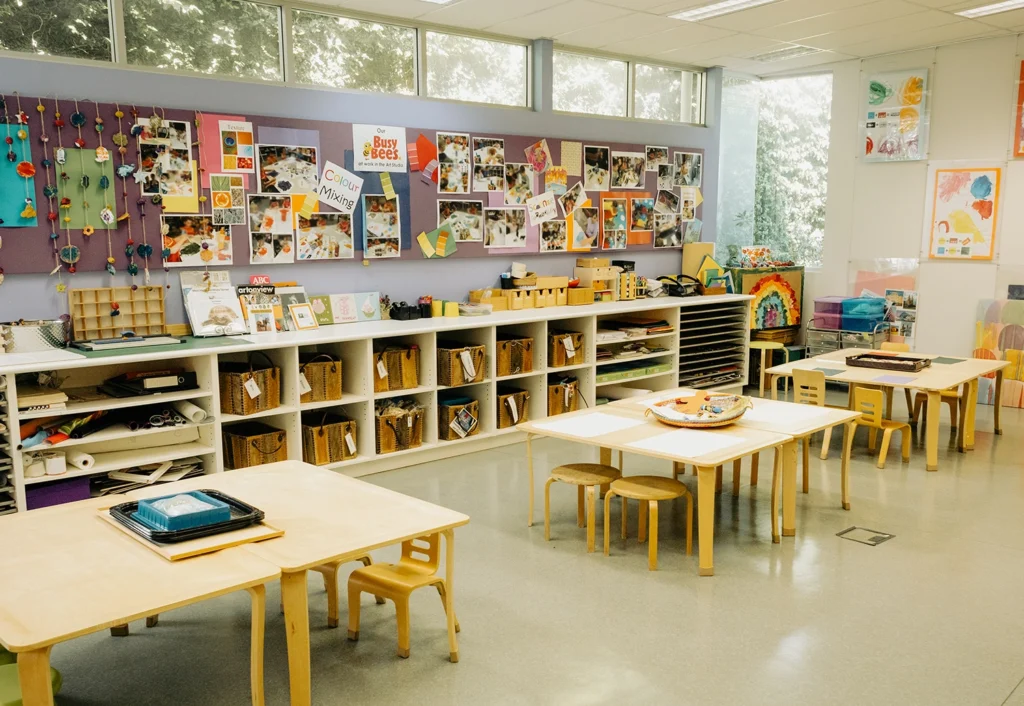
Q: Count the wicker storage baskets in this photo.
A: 12